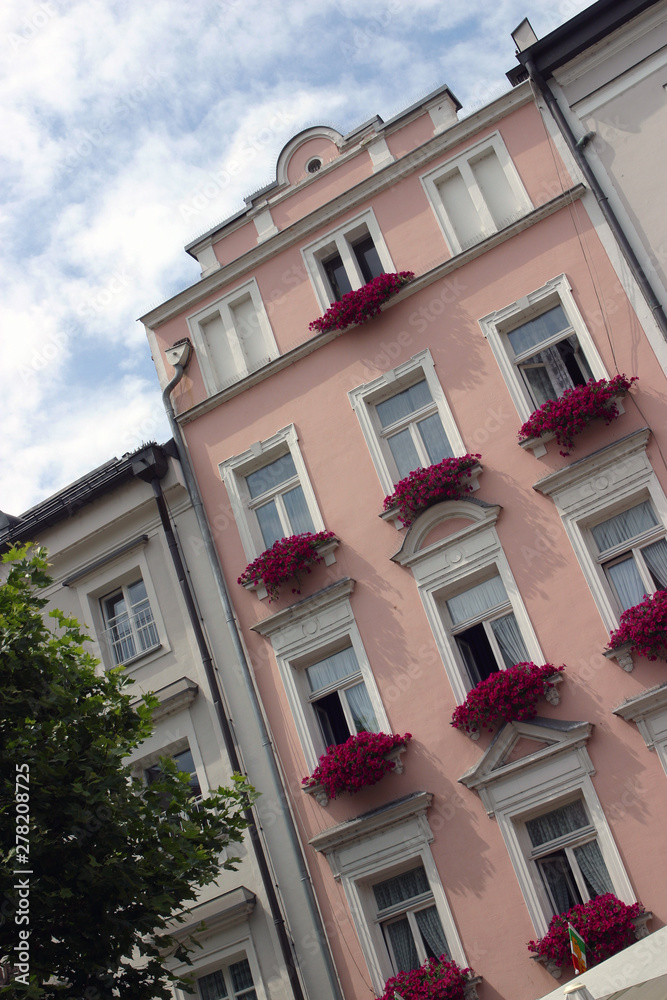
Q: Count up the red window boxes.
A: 9